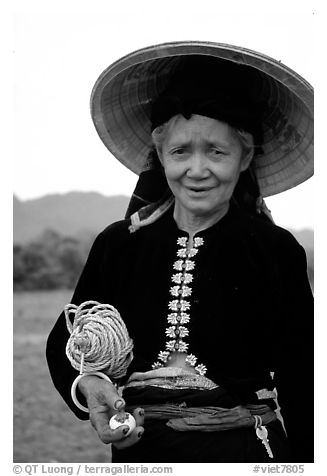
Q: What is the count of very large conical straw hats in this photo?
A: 1